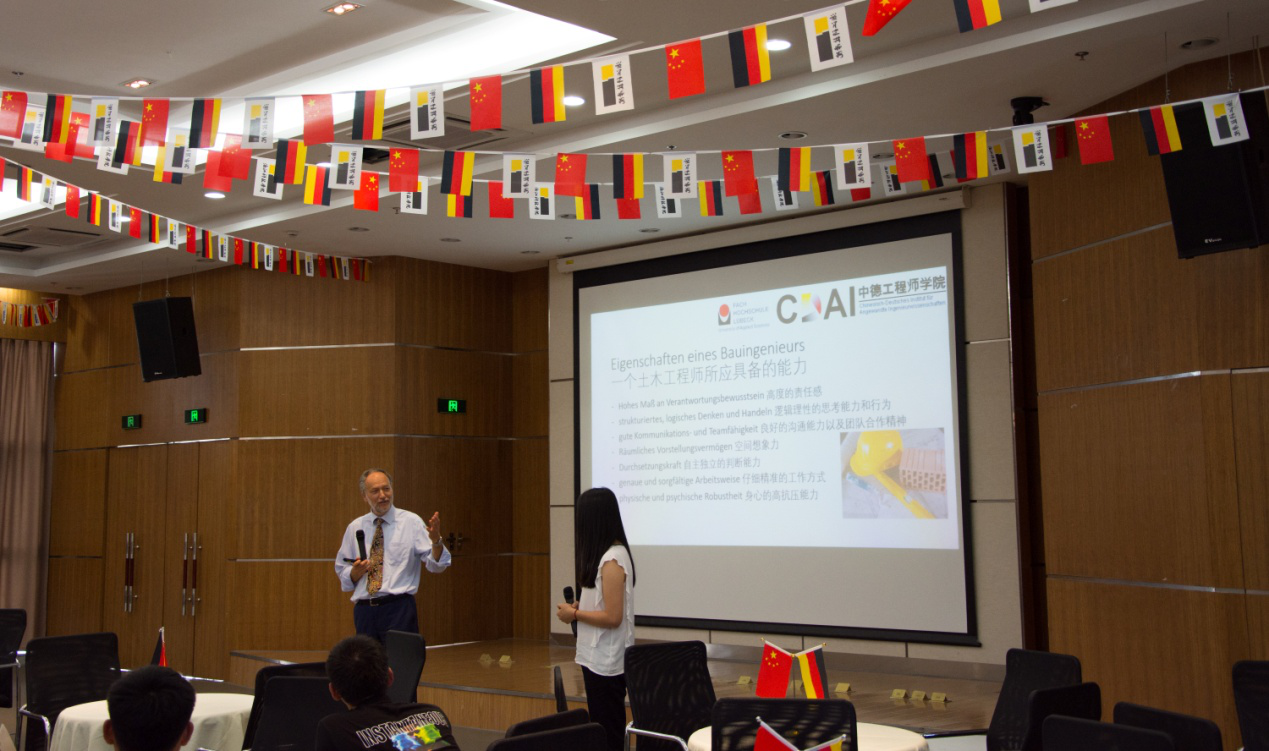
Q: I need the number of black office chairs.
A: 15